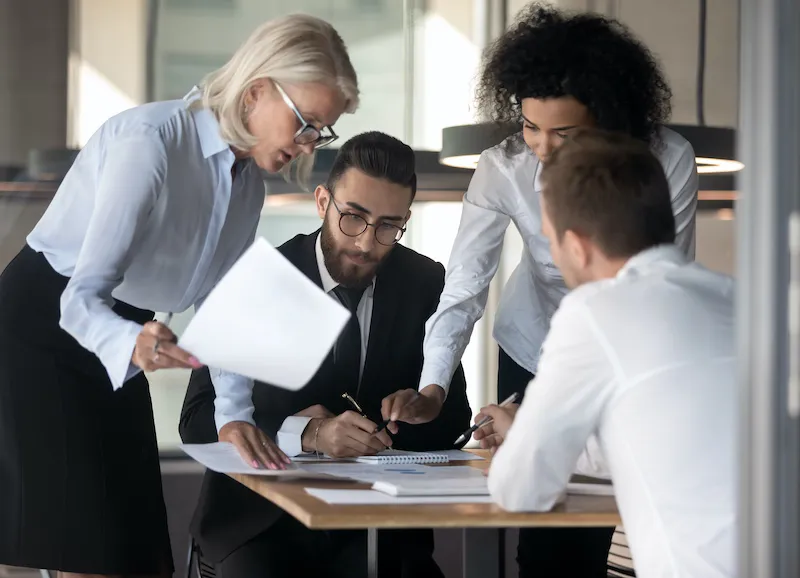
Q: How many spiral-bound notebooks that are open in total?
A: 1